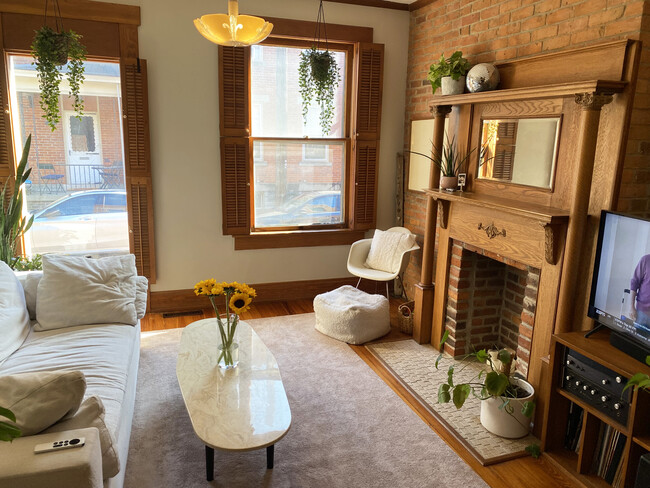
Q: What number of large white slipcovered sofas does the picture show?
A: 1